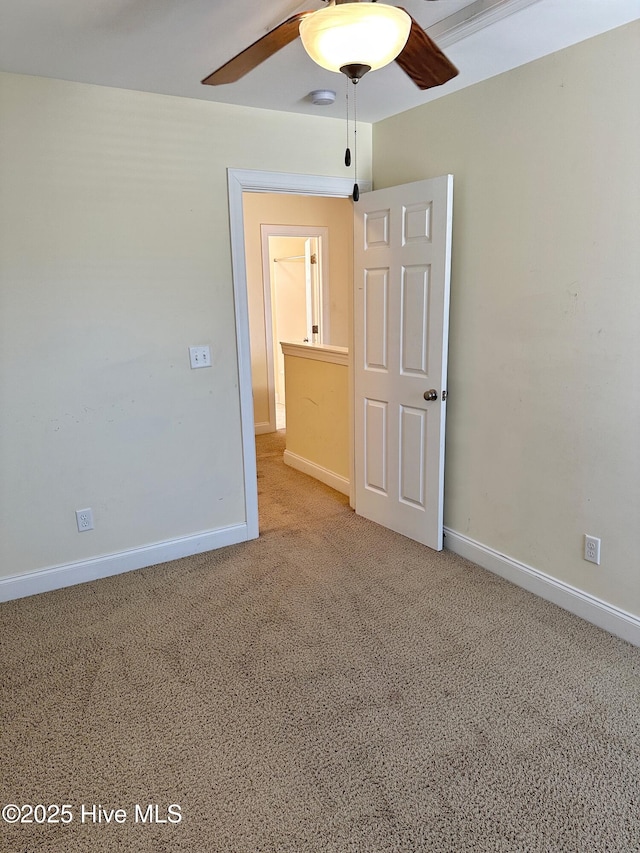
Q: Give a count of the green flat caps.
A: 0